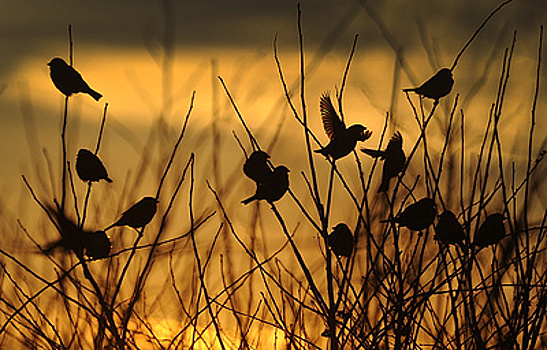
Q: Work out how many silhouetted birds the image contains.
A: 14